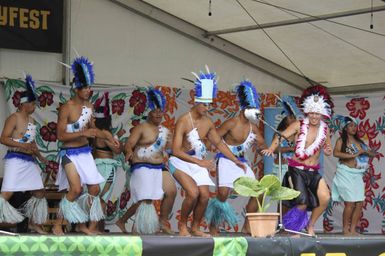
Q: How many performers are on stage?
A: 9